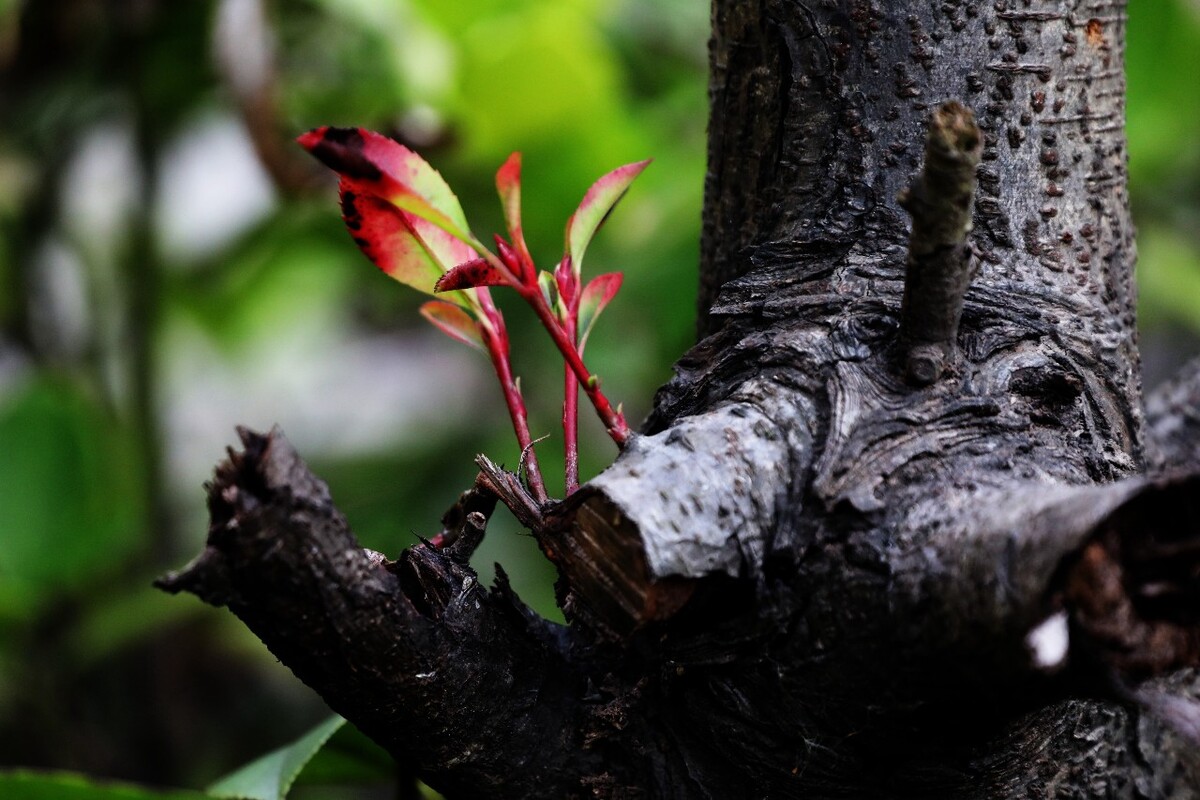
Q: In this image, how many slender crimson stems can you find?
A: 3